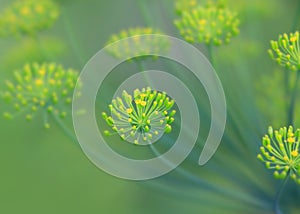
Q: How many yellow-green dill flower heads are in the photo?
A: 7